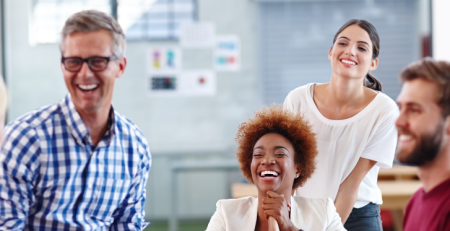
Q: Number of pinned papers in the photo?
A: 5